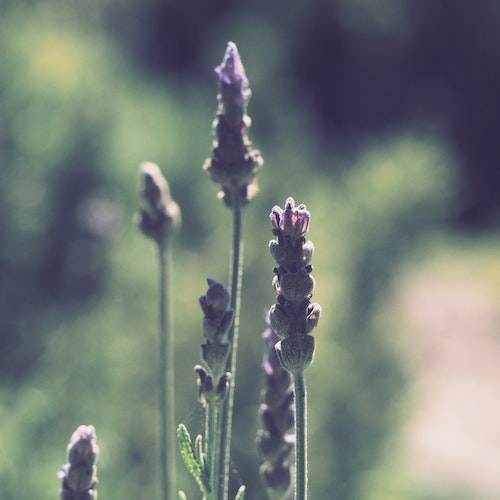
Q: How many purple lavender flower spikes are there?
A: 6